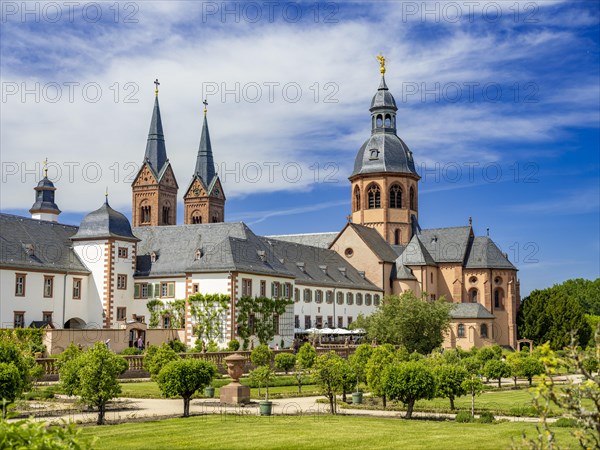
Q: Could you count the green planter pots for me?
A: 3